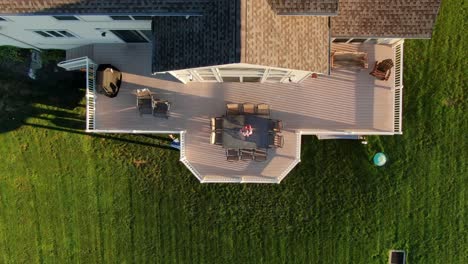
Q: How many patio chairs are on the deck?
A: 13